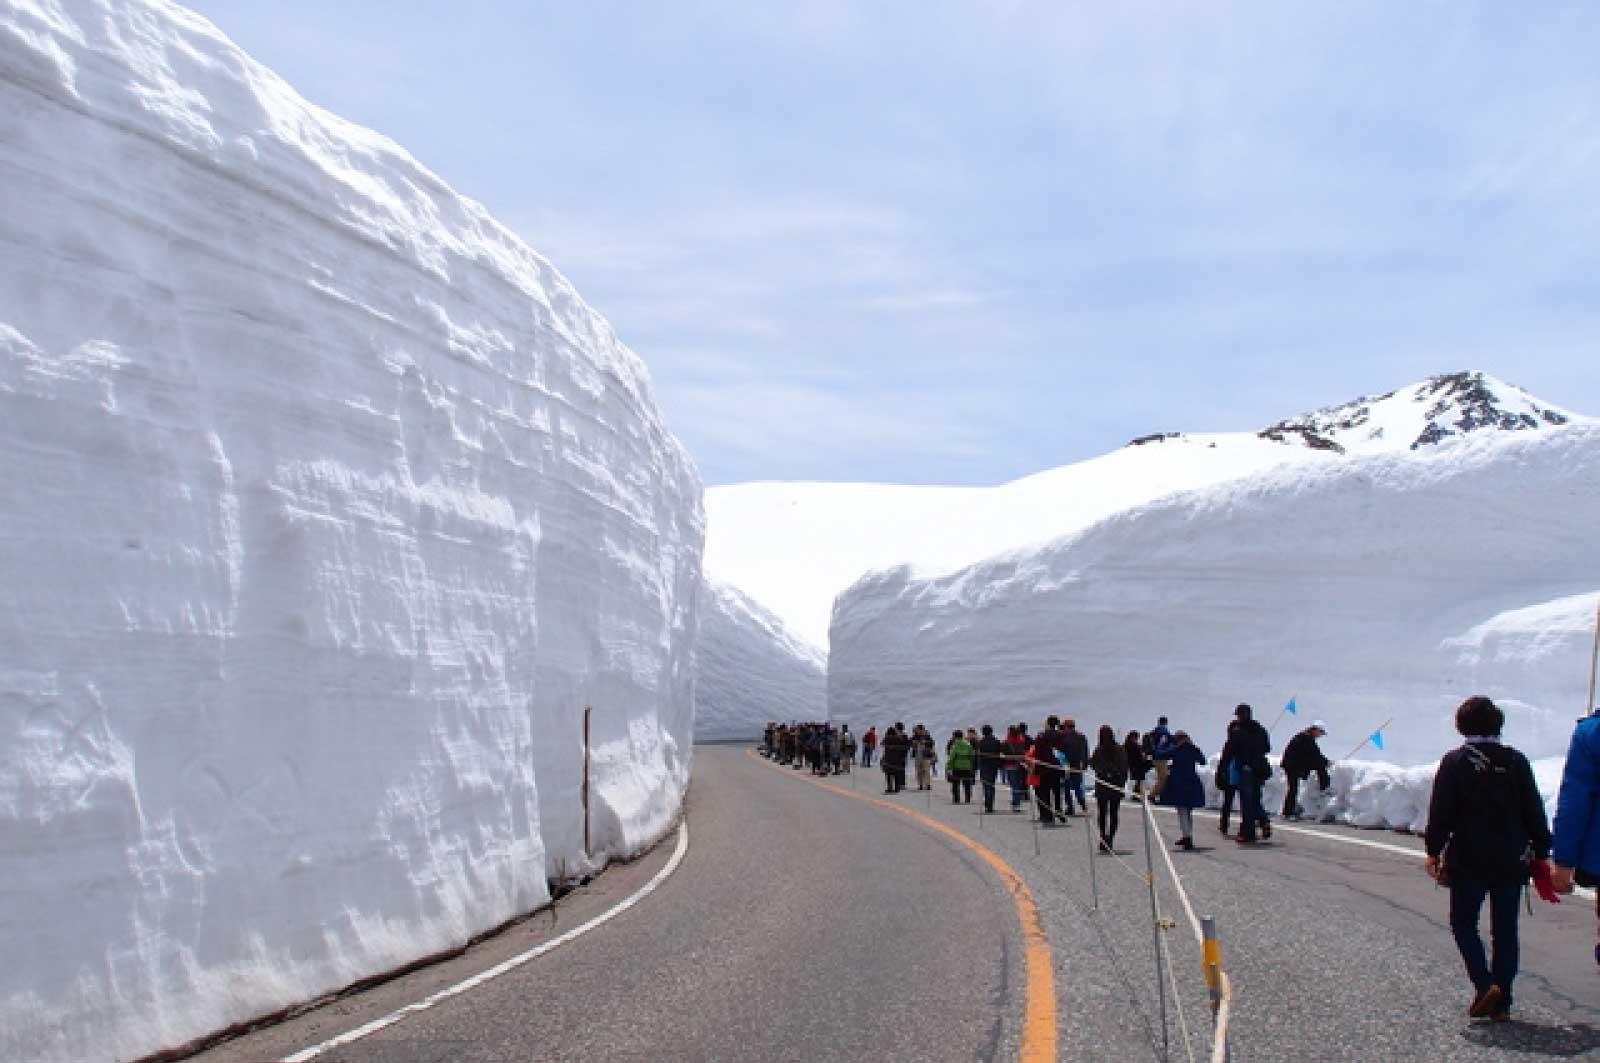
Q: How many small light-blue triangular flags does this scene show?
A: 2